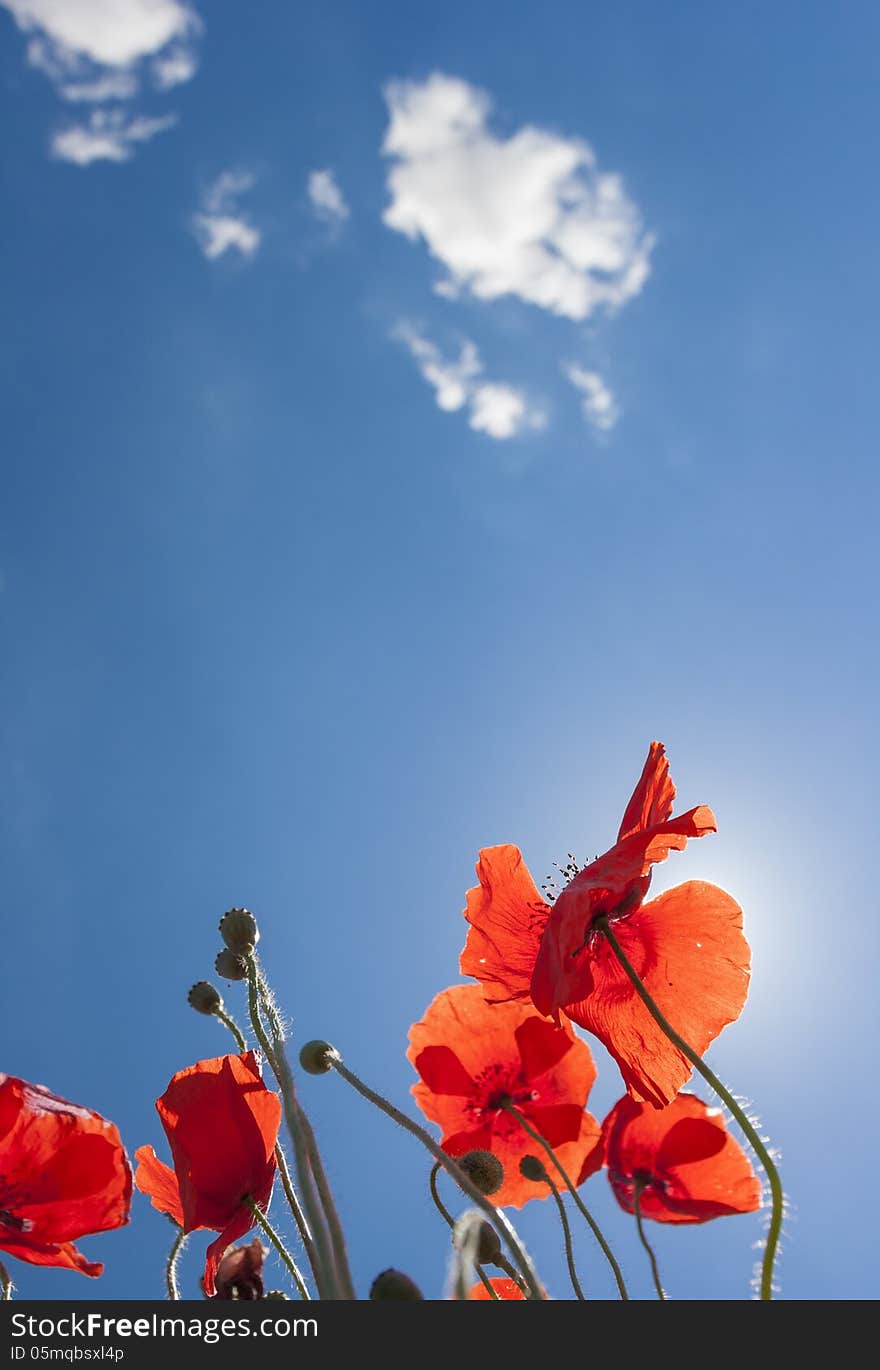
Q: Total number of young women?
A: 0